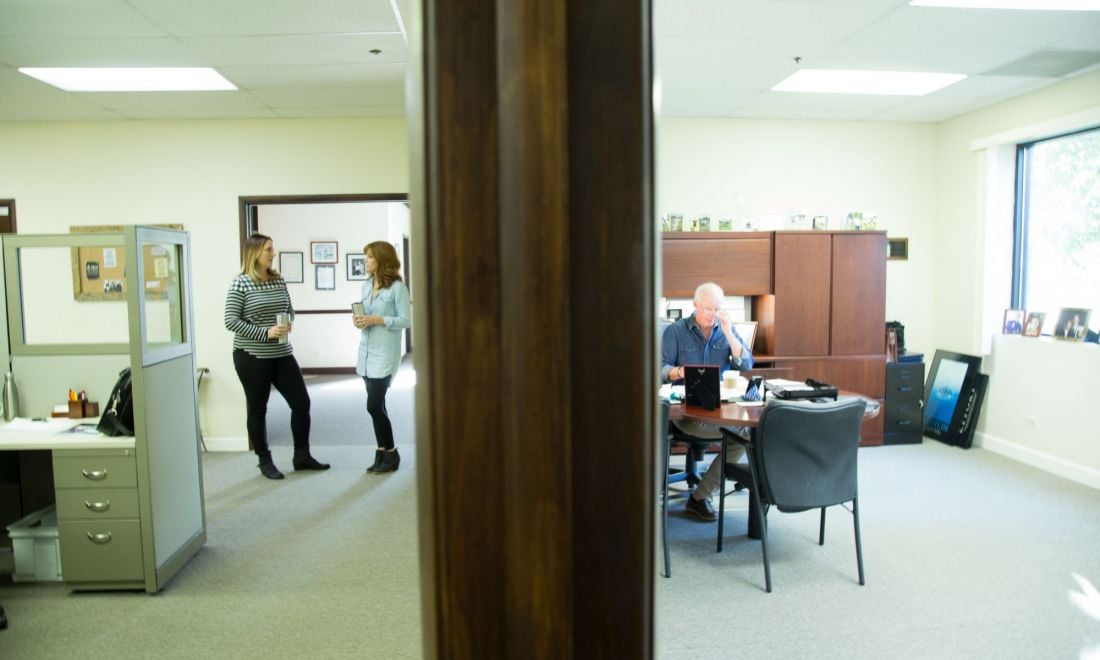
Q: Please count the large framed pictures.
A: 2